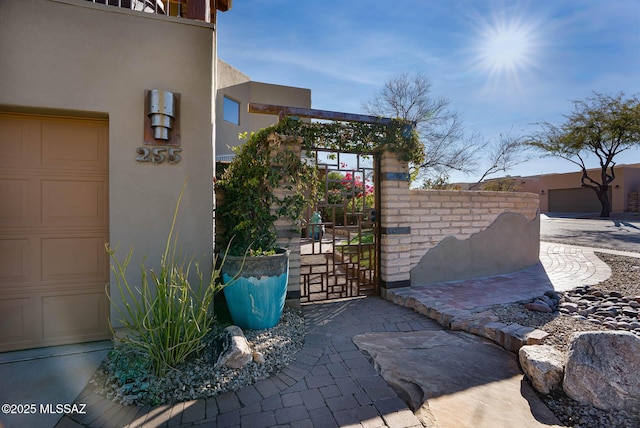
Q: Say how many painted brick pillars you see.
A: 2